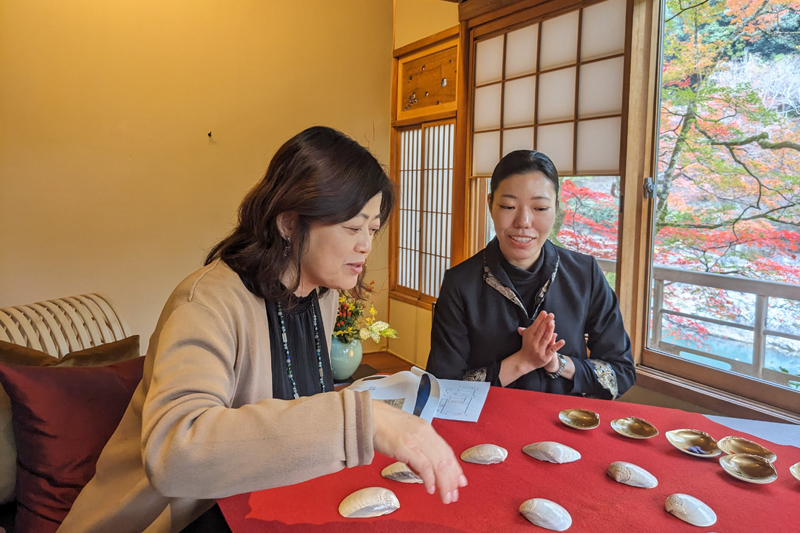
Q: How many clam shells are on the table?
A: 13